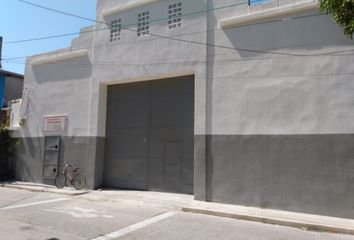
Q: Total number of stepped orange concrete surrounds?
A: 0